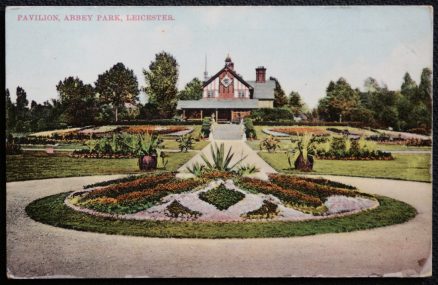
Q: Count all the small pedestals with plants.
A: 2